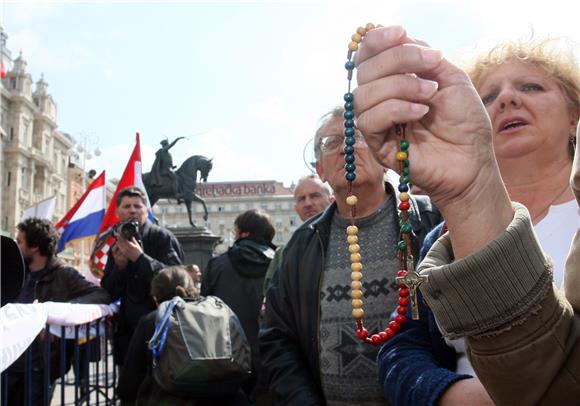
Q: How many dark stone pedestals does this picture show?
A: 1